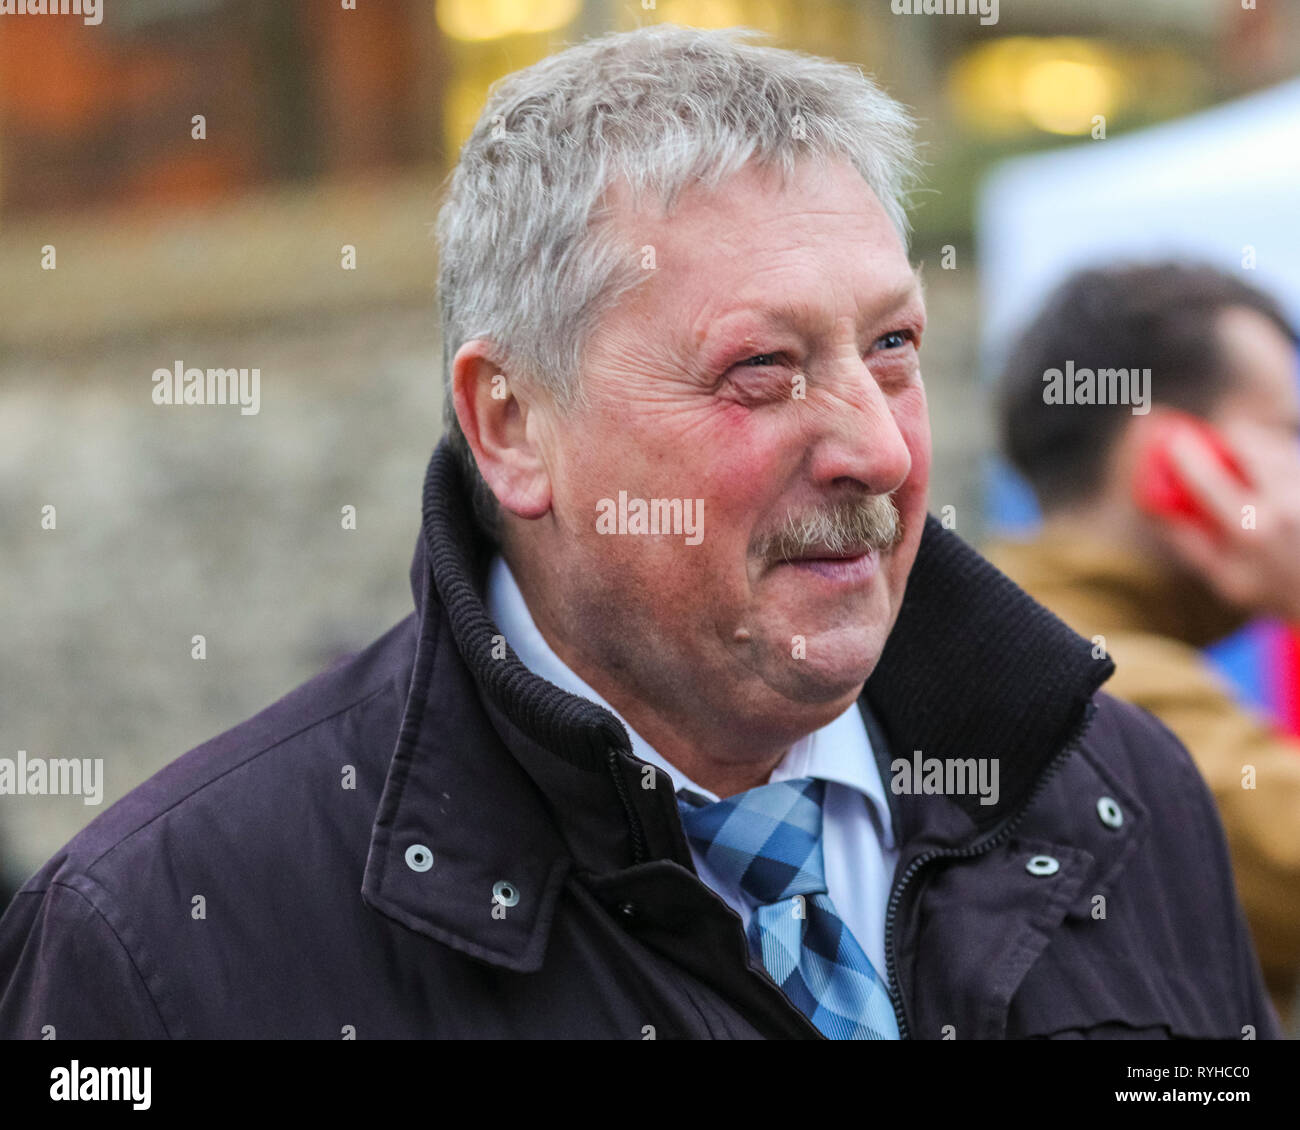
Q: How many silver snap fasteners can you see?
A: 4